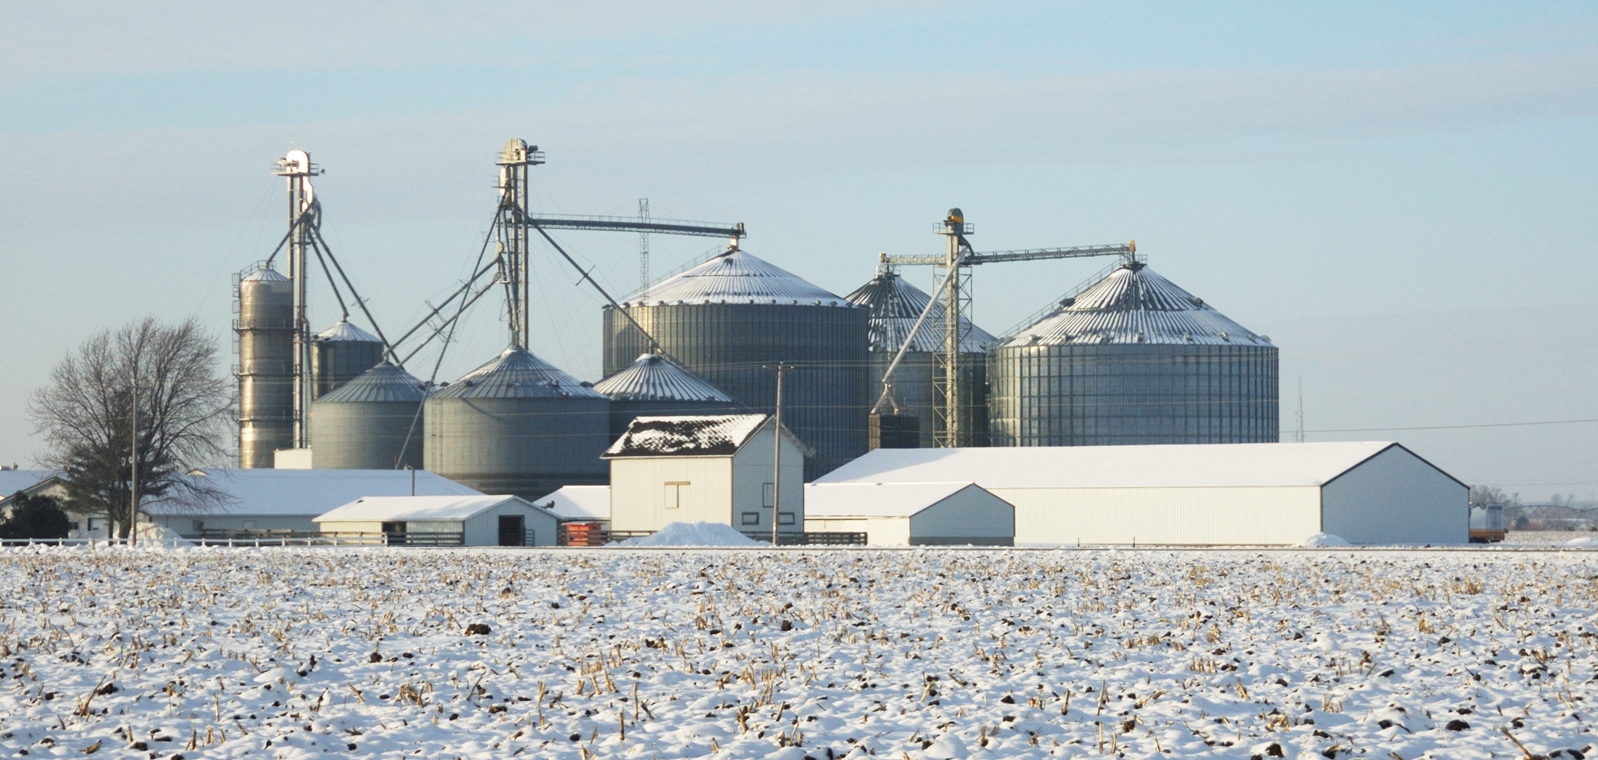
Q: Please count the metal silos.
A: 8